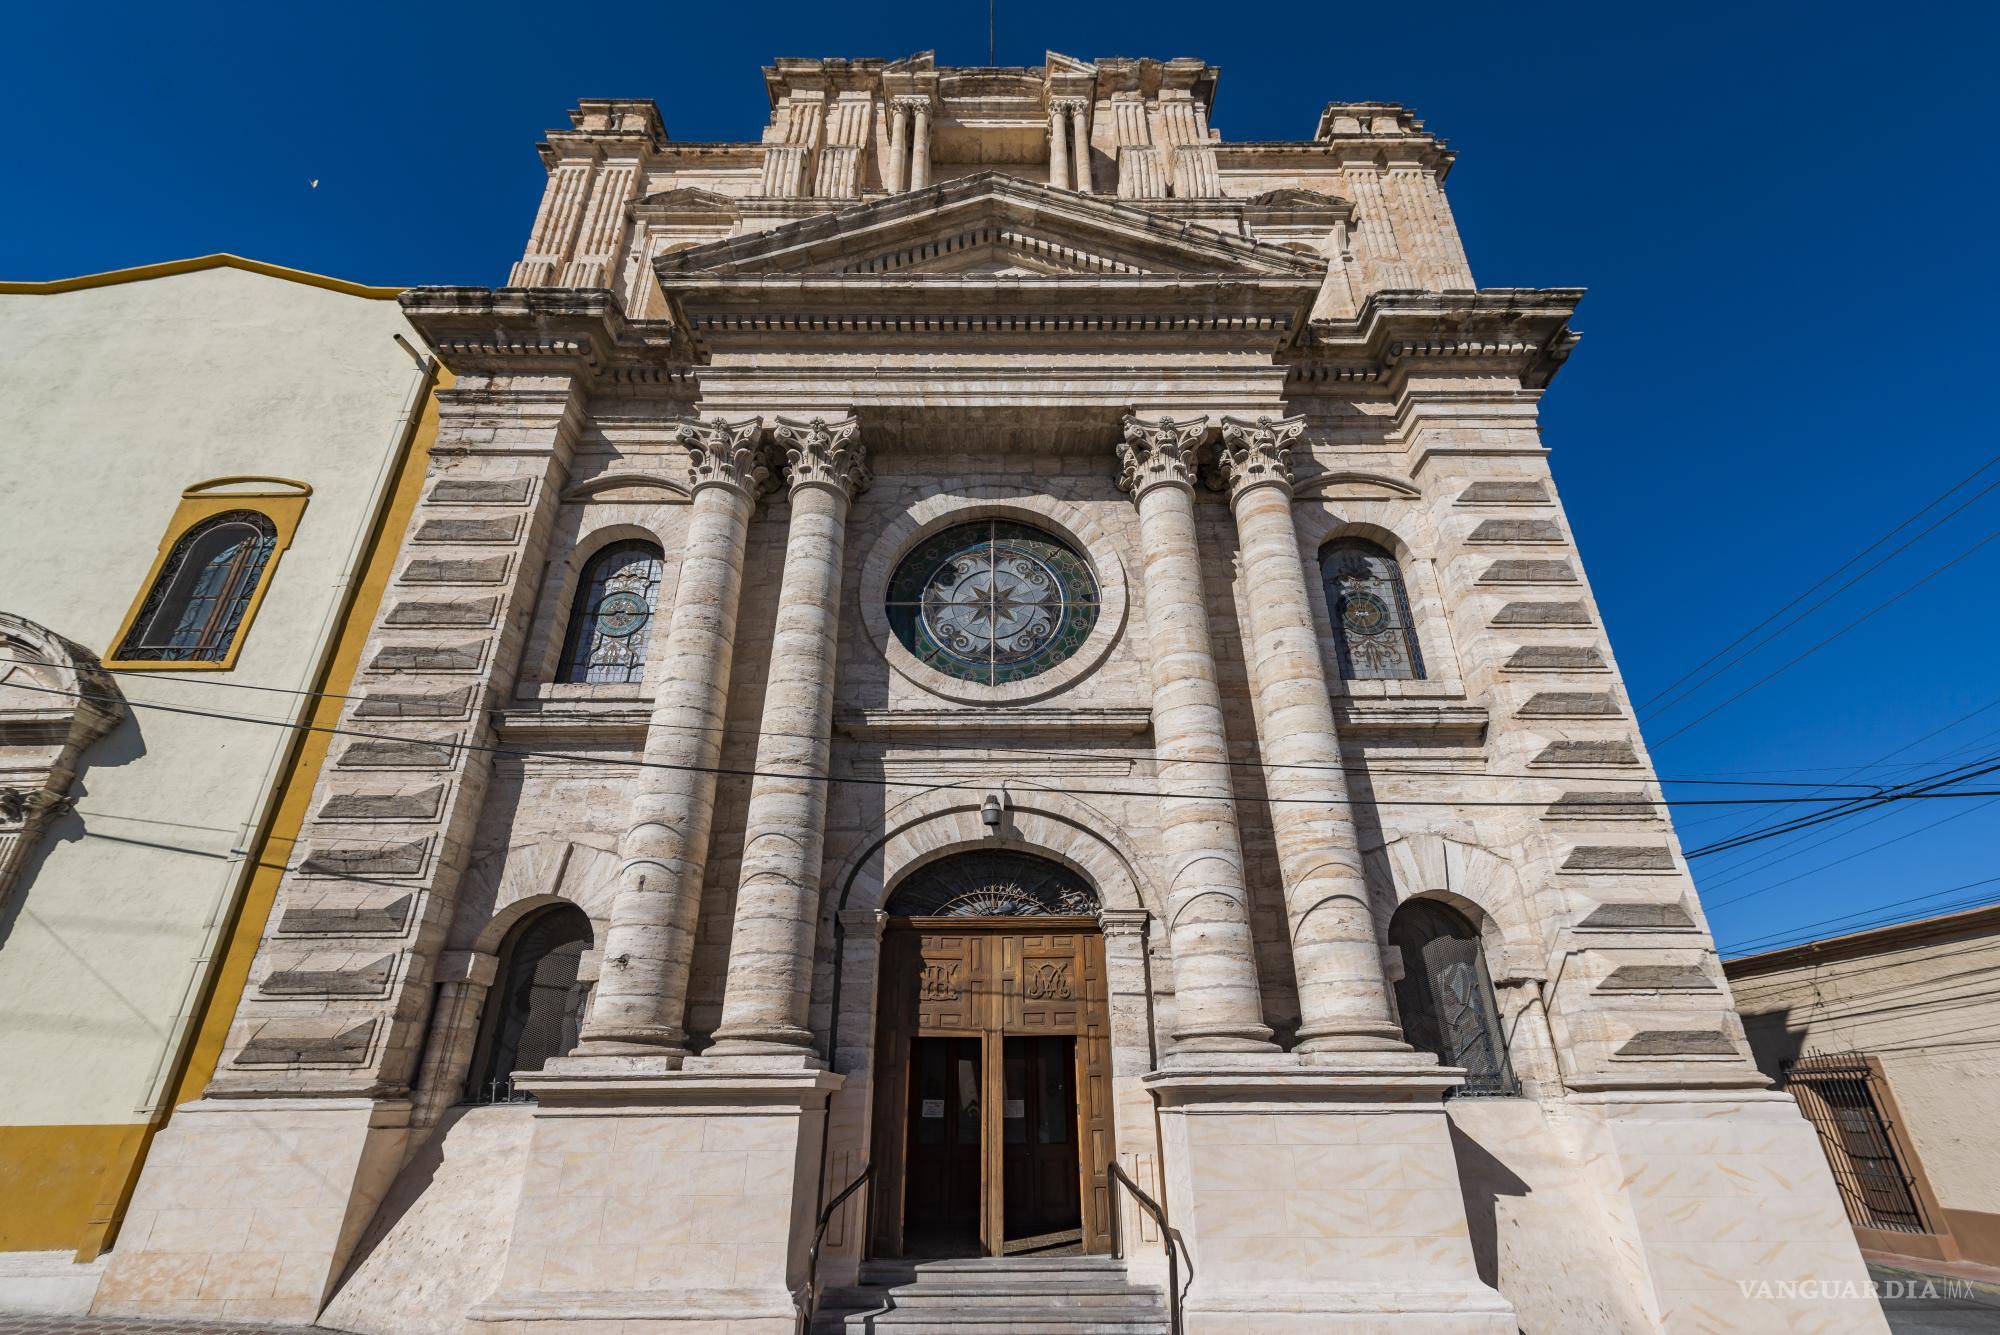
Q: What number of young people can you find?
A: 0